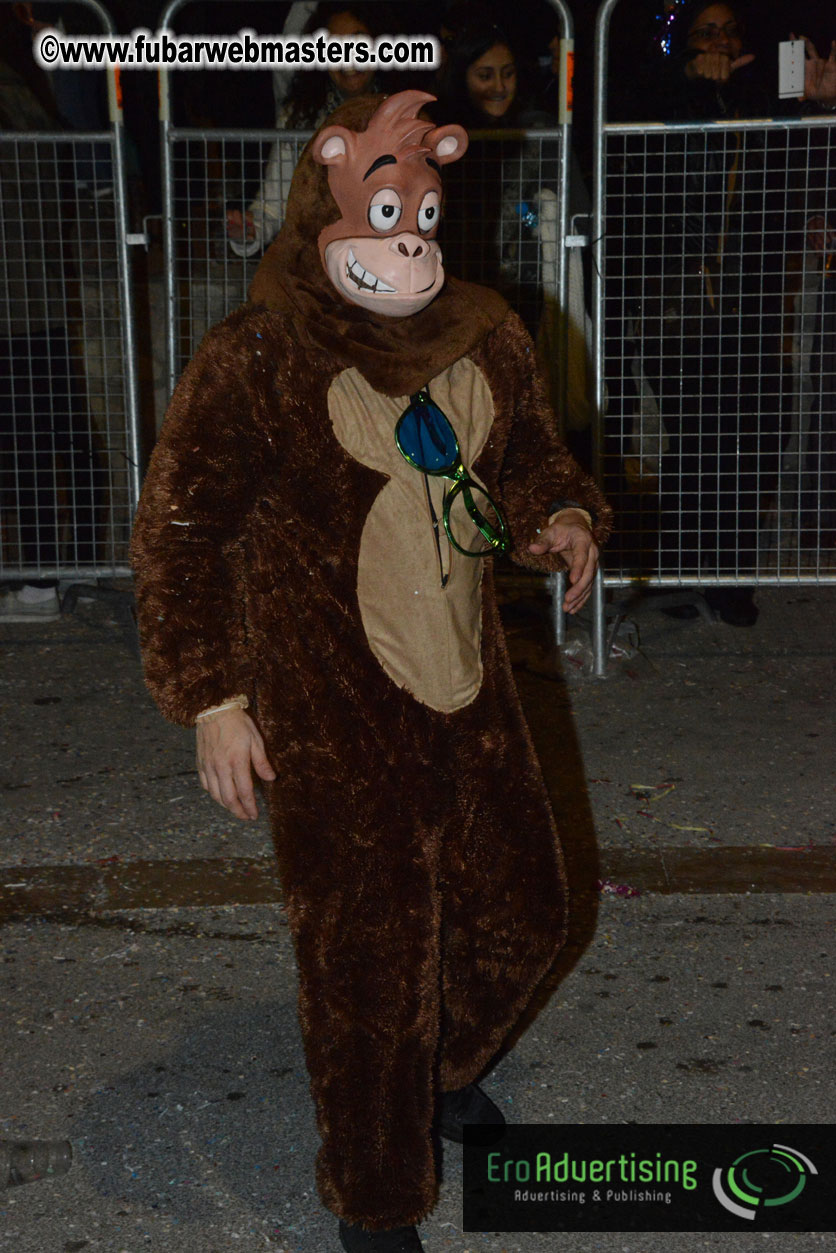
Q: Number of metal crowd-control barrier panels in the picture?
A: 3